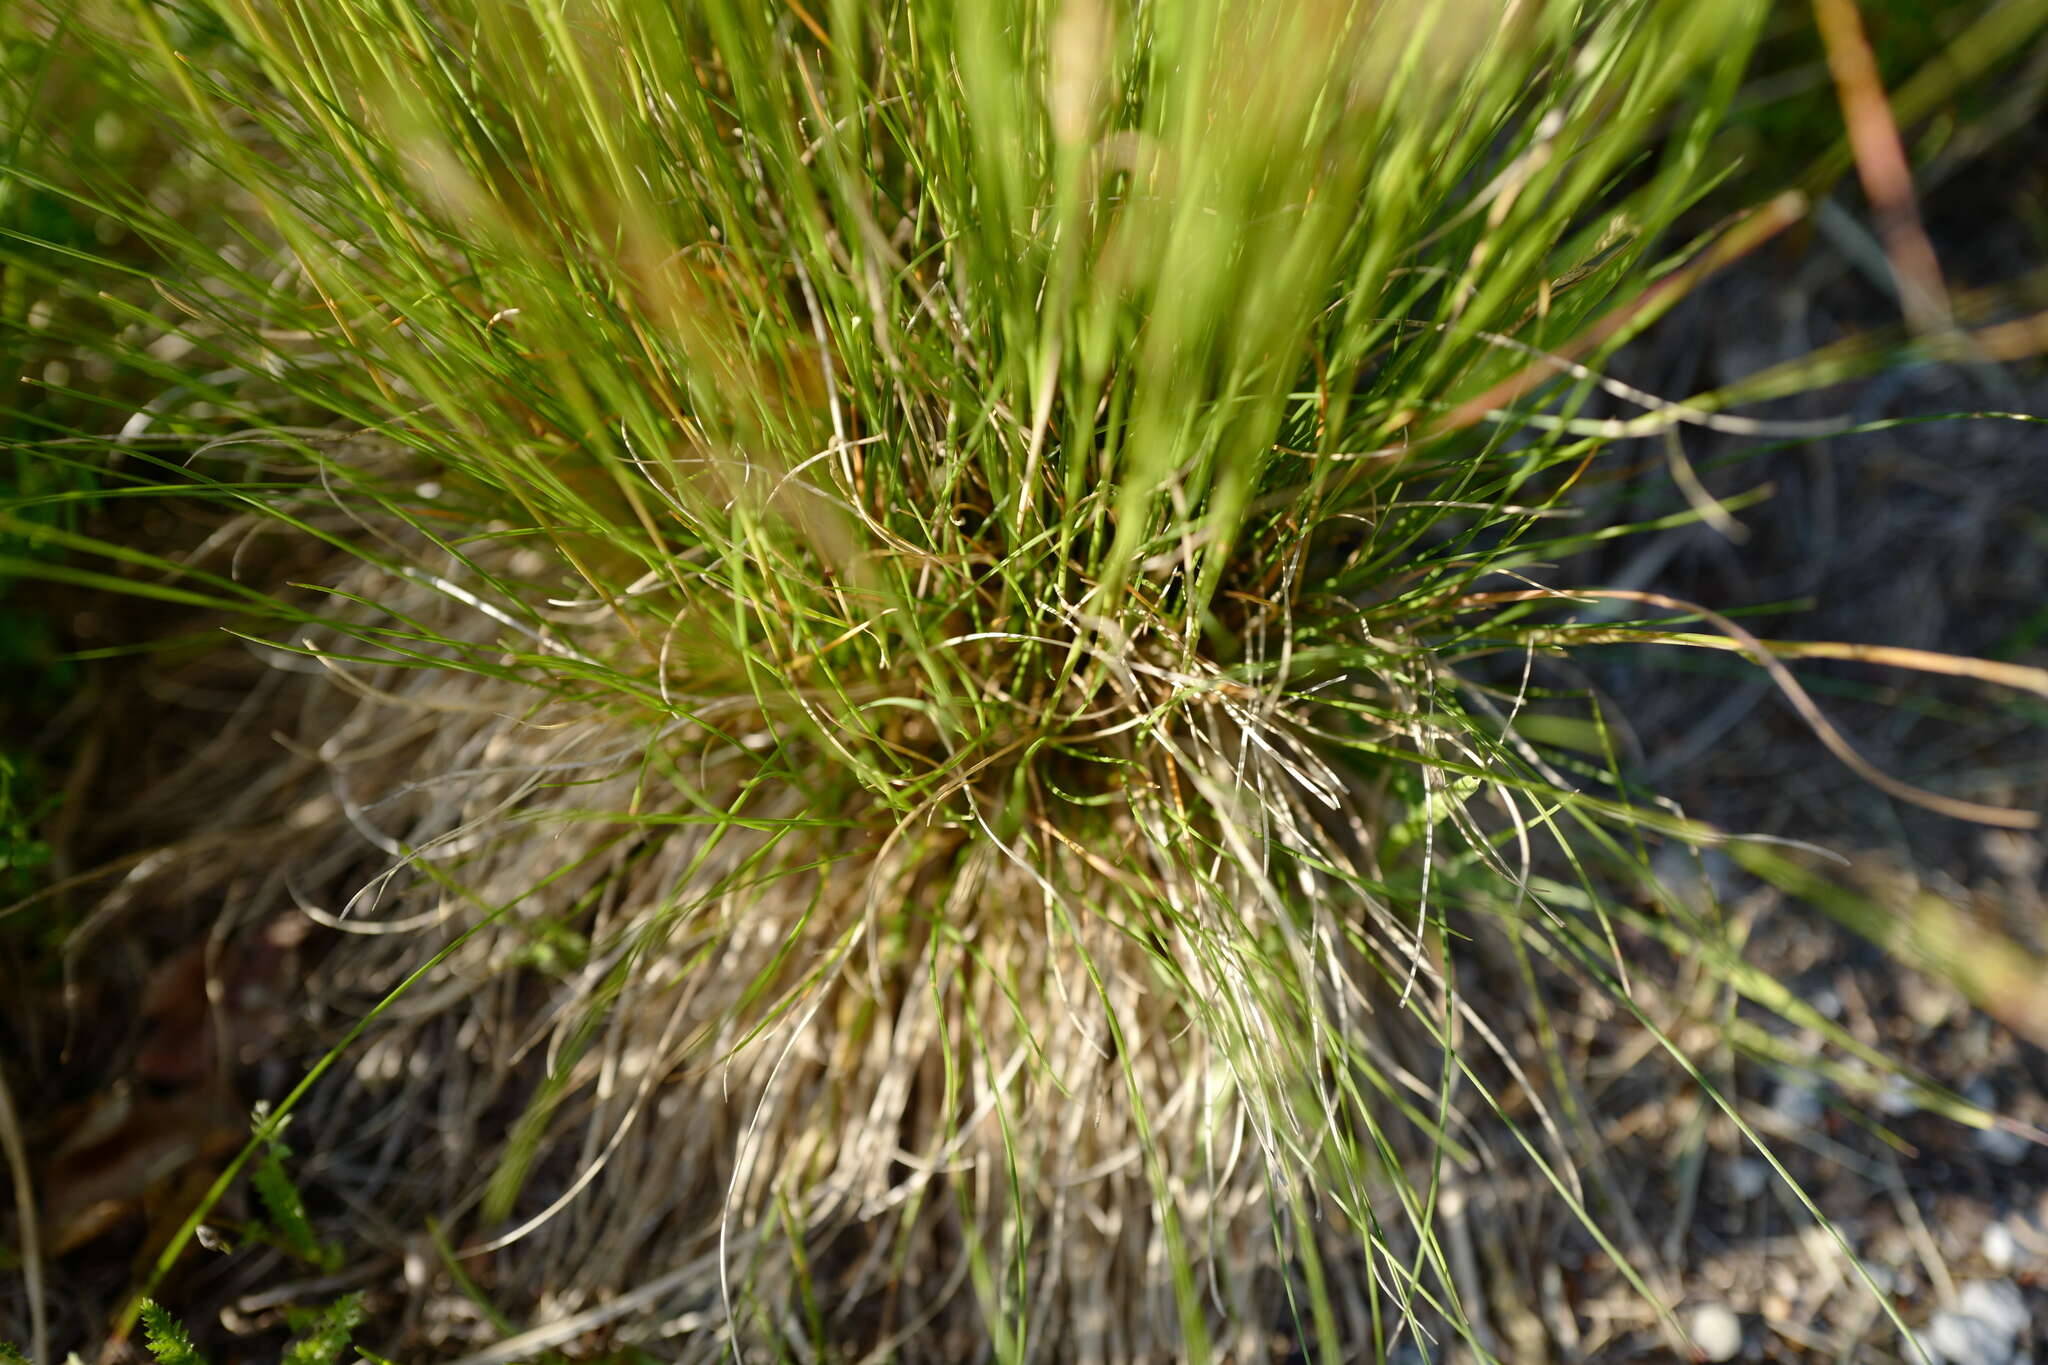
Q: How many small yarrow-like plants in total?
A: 3